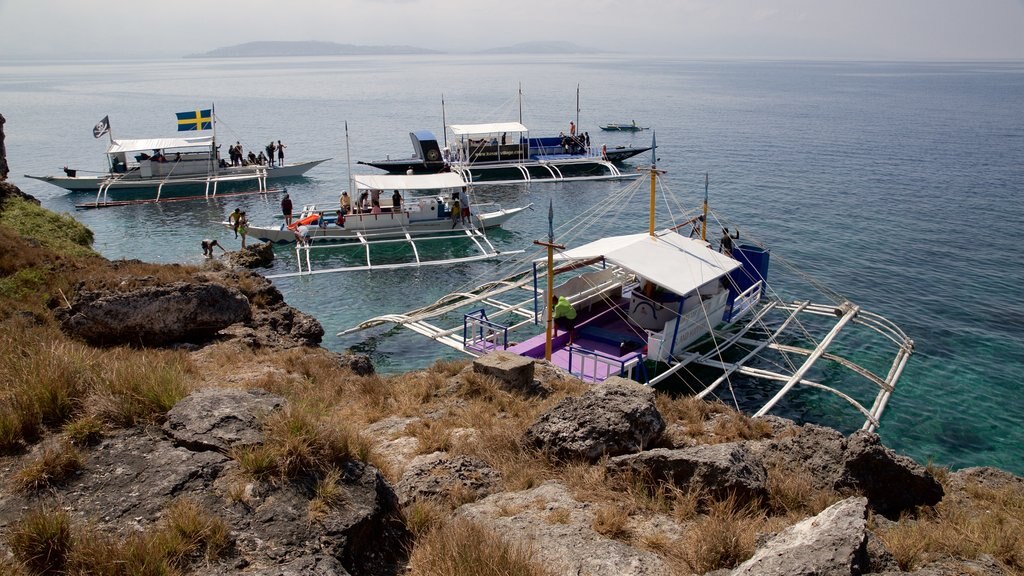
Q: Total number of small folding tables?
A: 0